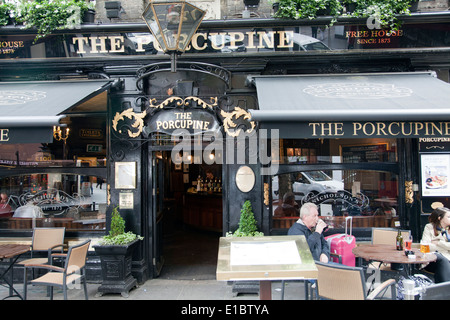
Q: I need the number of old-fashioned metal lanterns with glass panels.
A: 1